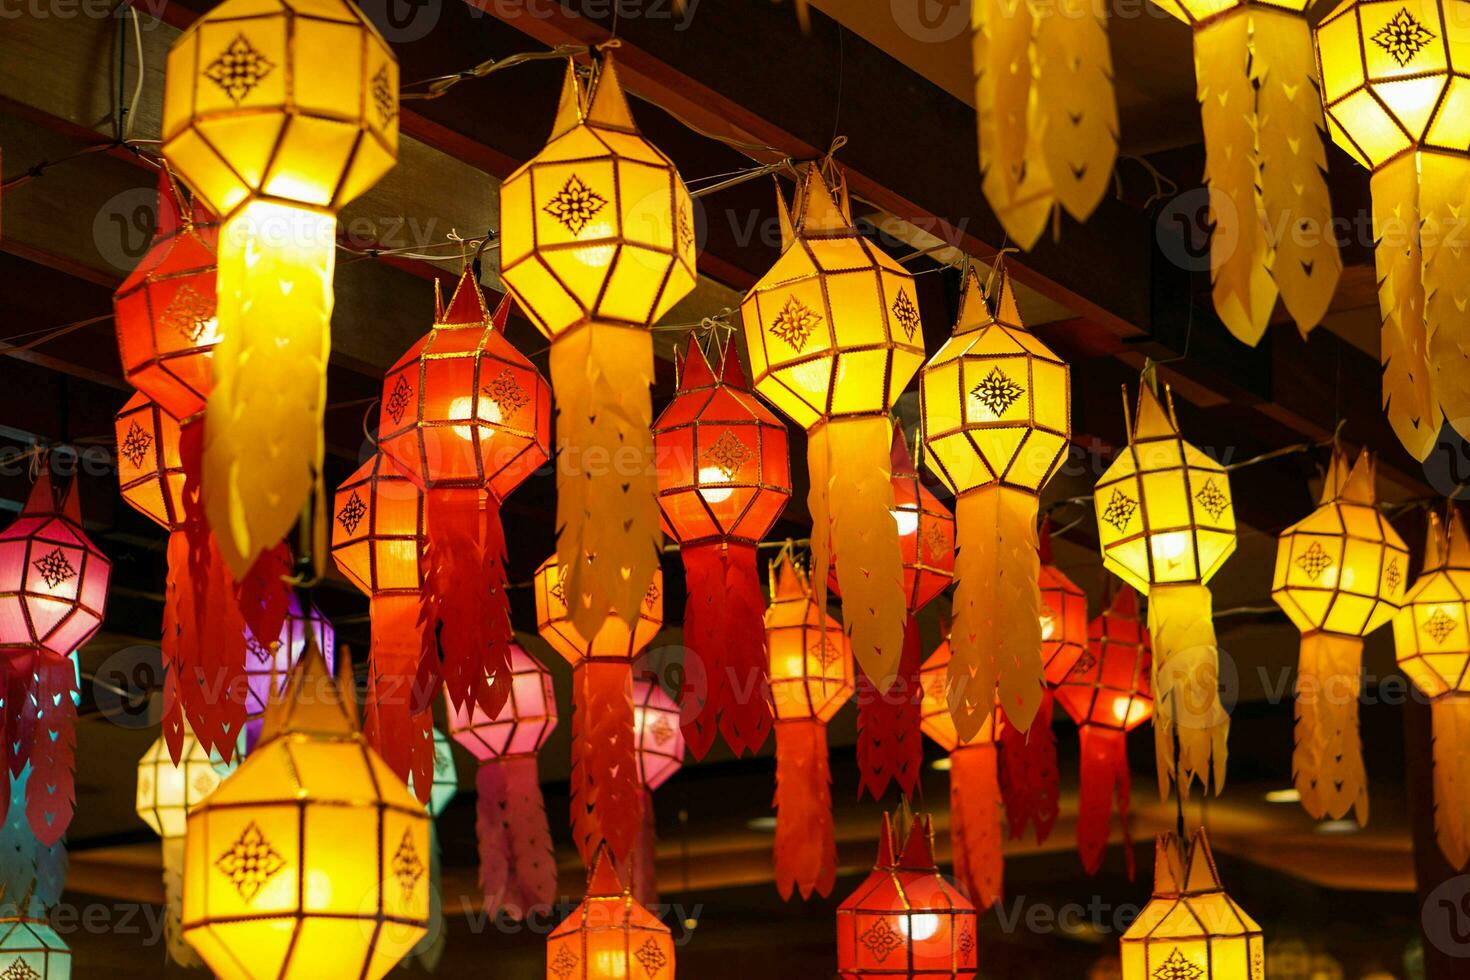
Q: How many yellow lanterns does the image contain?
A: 12